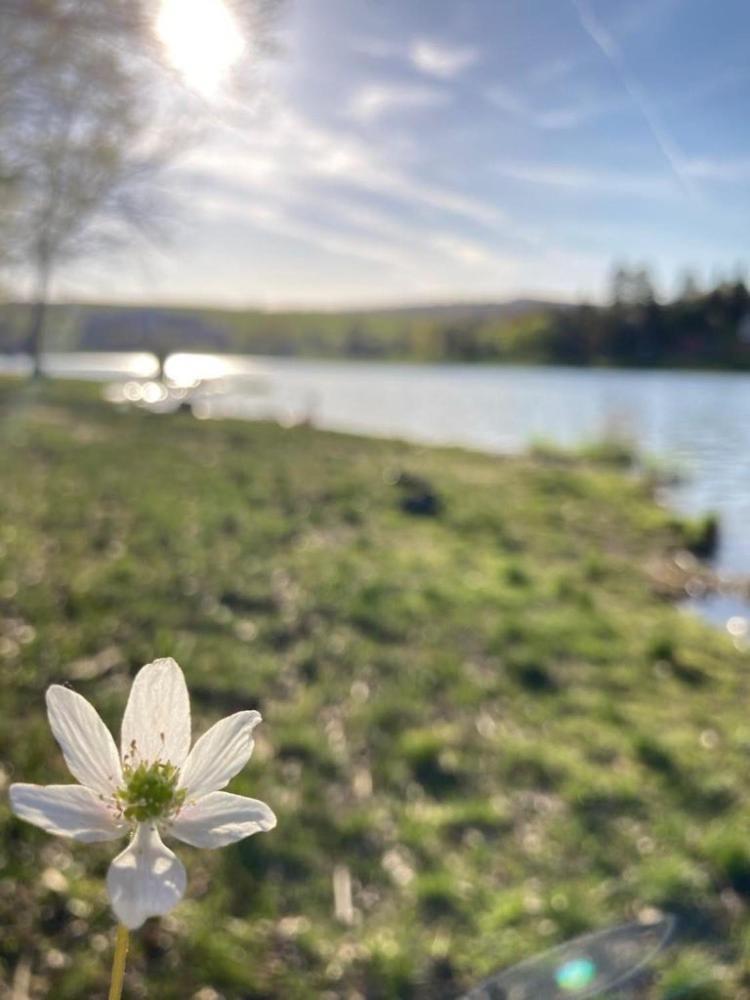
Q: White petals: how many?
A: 6